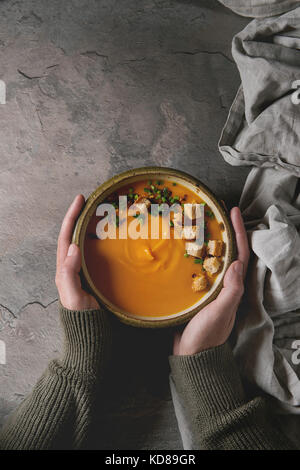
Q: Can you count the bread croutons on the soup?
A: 8